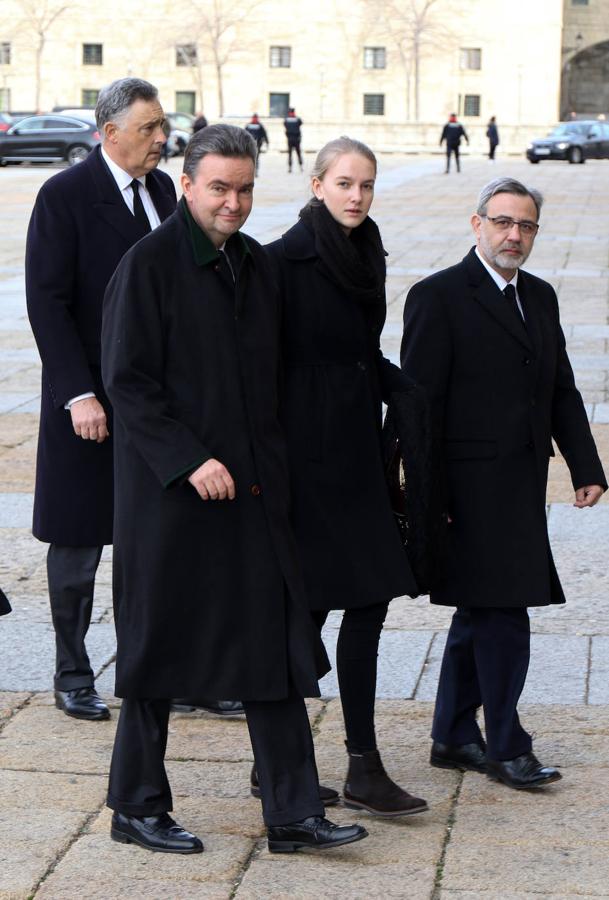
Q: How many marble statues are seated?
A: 0